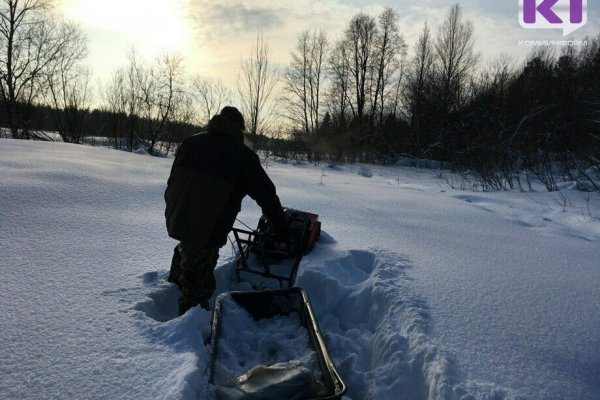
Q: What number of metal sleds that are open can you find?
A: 1